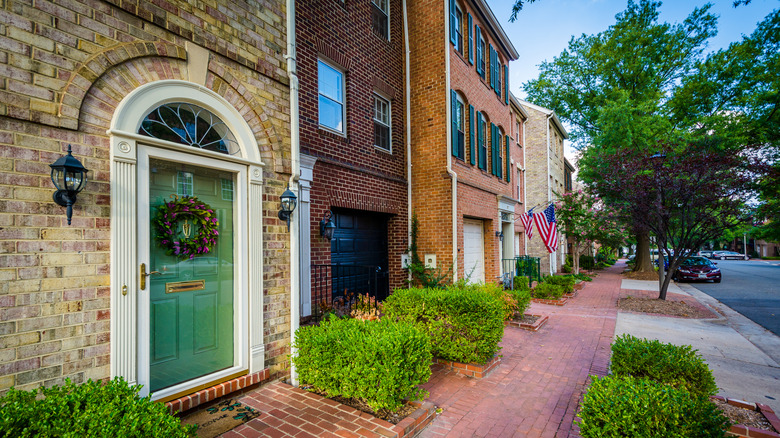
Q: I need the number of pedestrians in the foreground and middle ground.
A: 0